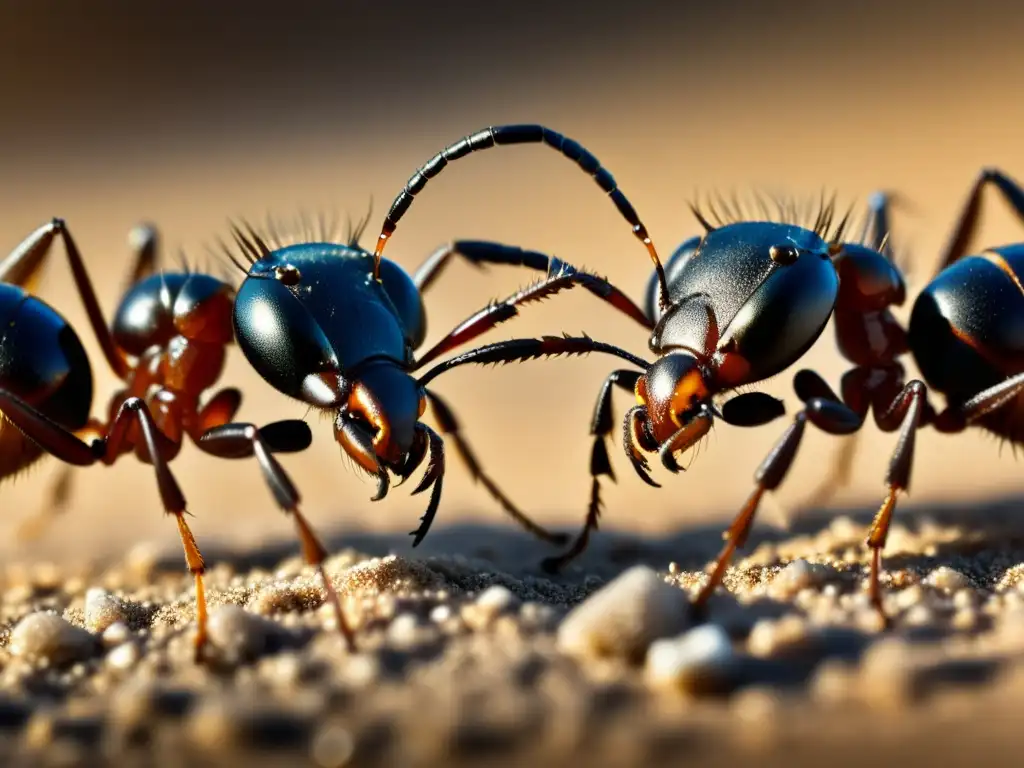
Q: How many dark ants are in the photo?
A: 2